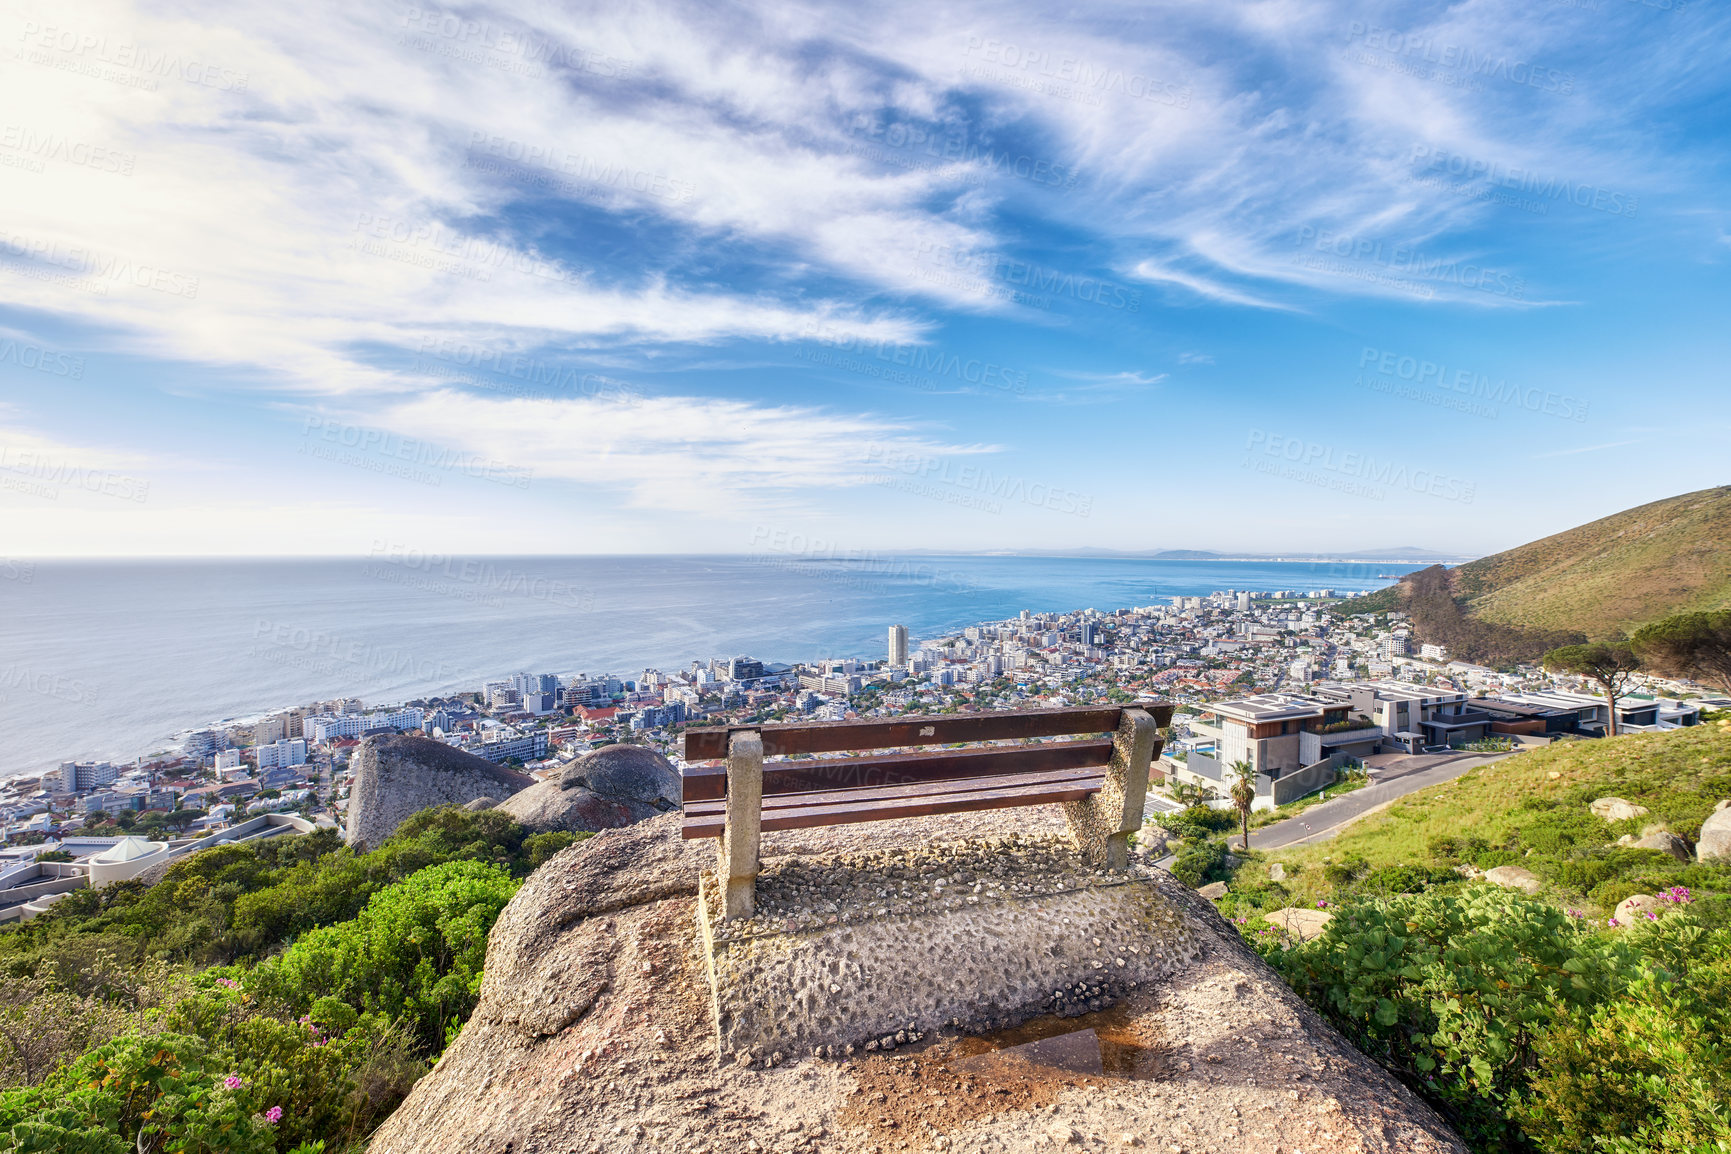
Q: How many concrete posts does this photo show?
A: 2